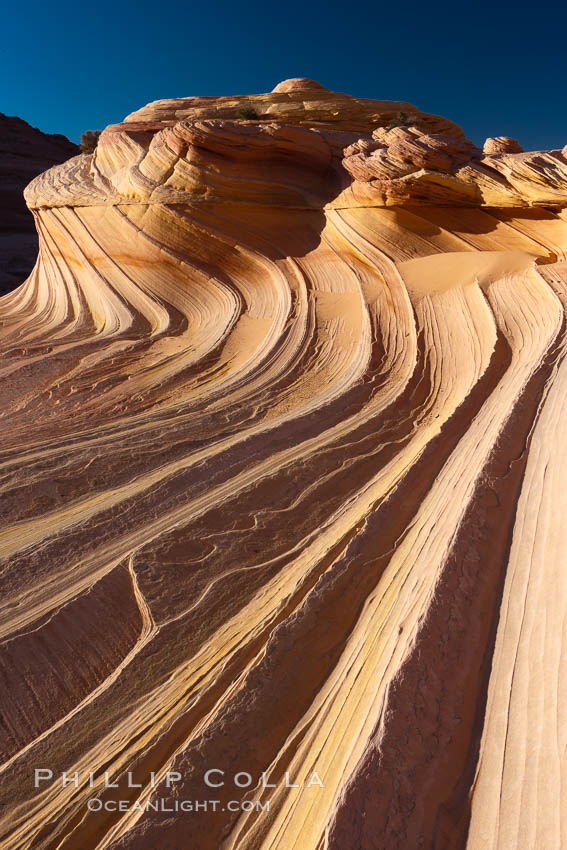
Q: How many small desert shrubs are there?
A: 3